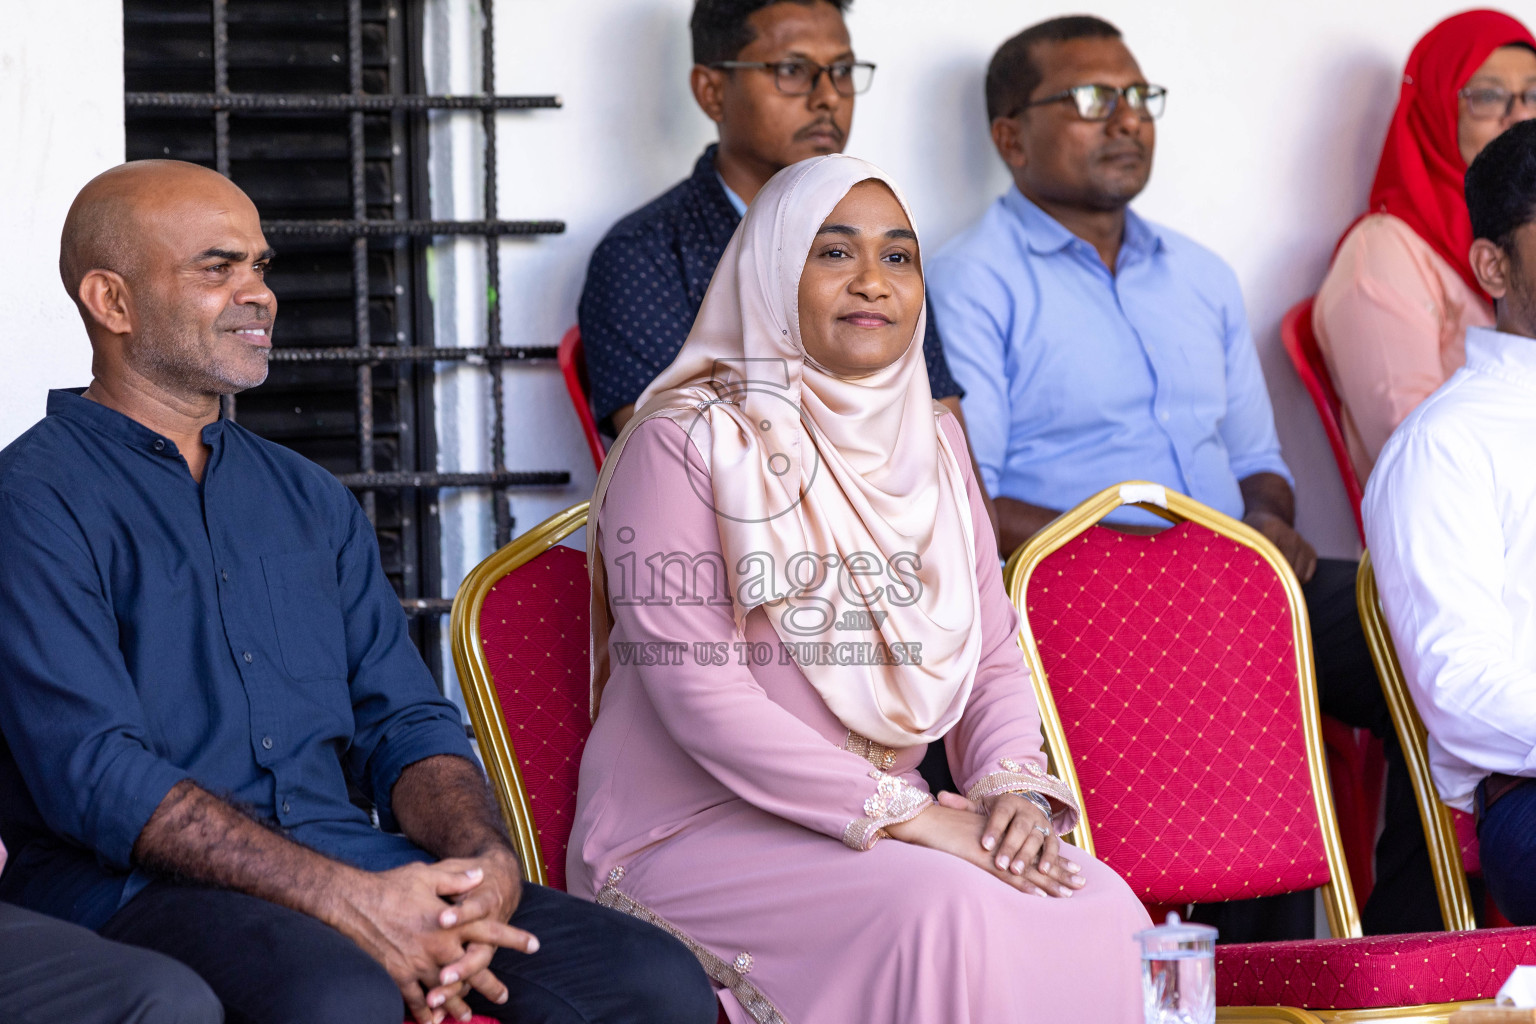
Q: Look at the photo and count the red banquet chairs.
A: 3